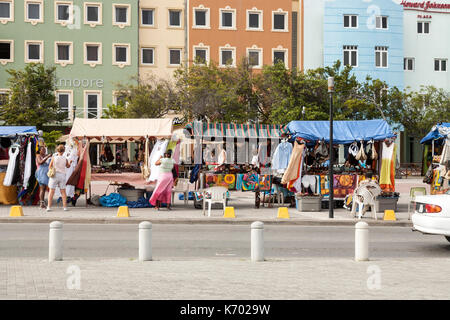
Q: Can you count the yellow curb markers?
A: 5